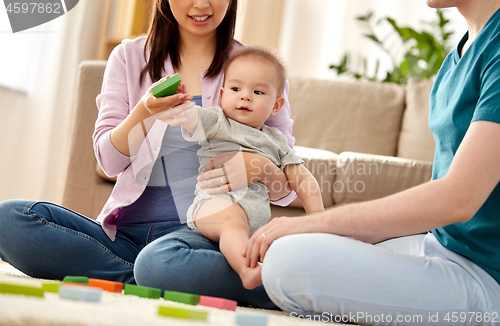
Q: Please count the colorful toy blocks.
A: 11